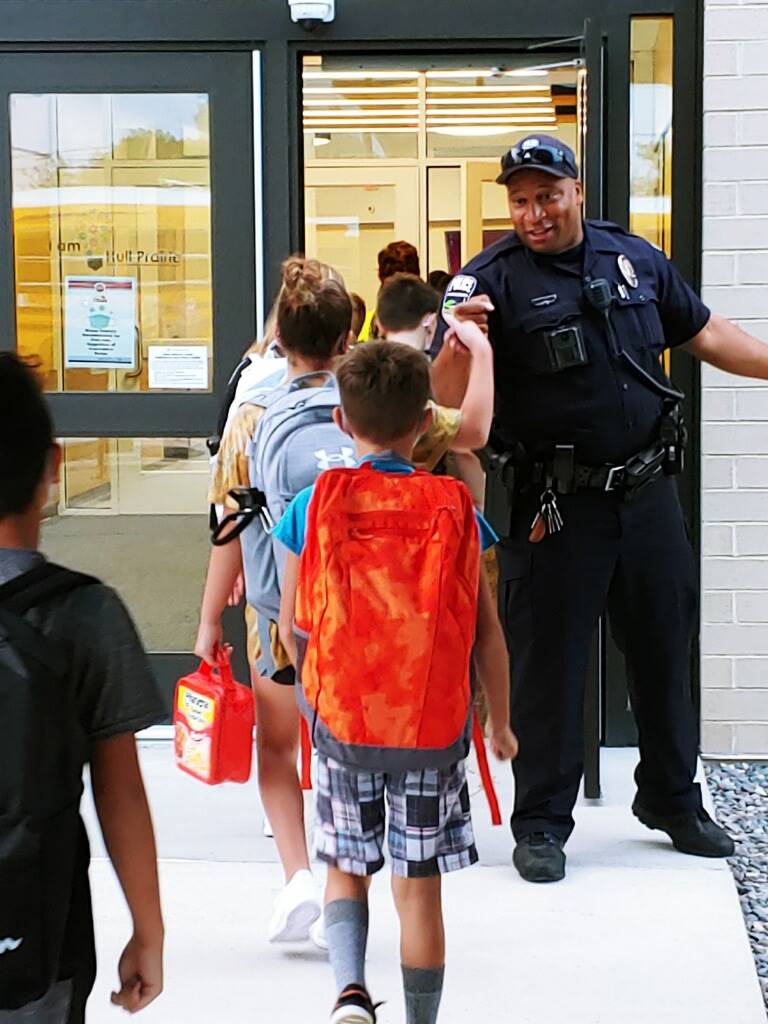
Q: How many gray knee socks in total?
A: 2